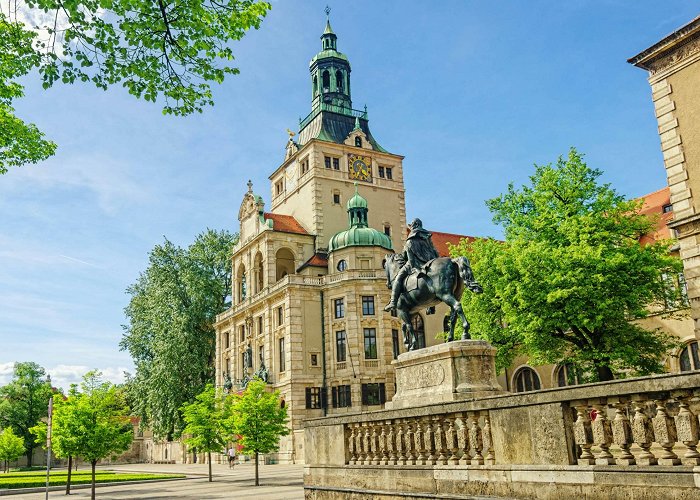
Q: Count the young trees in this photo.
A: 5